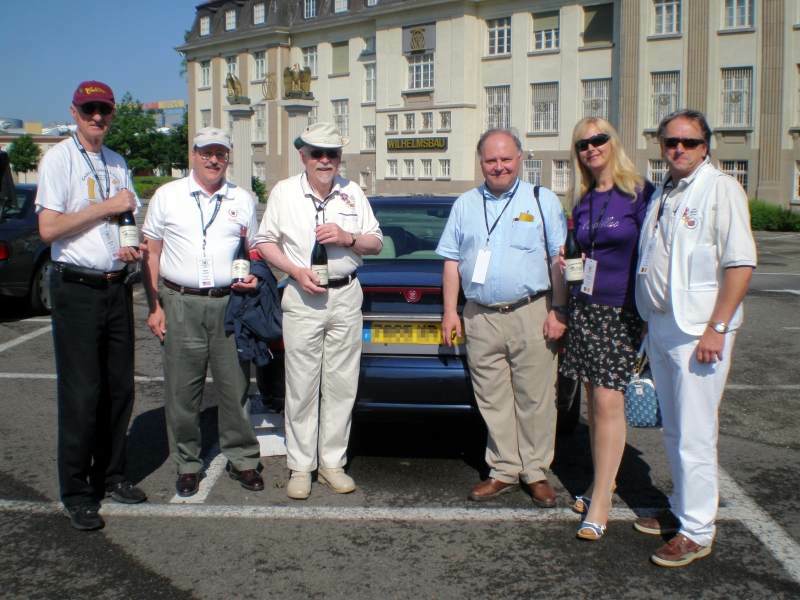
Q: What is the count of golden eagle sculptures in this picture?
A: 2